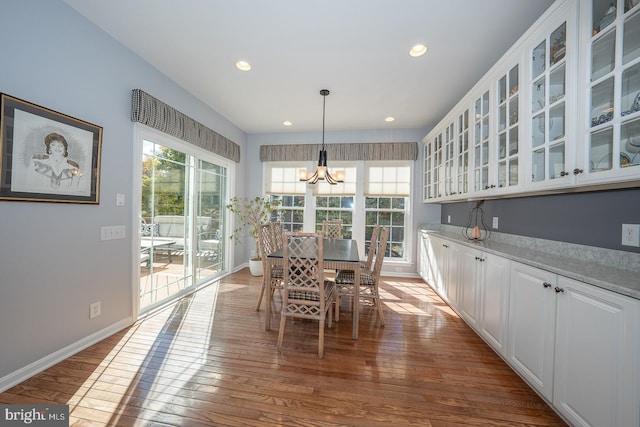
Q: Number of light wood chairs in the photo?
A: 6